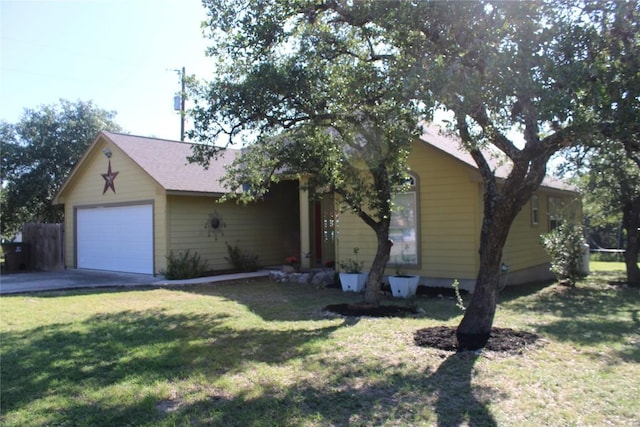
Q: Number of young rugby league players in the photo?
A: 0